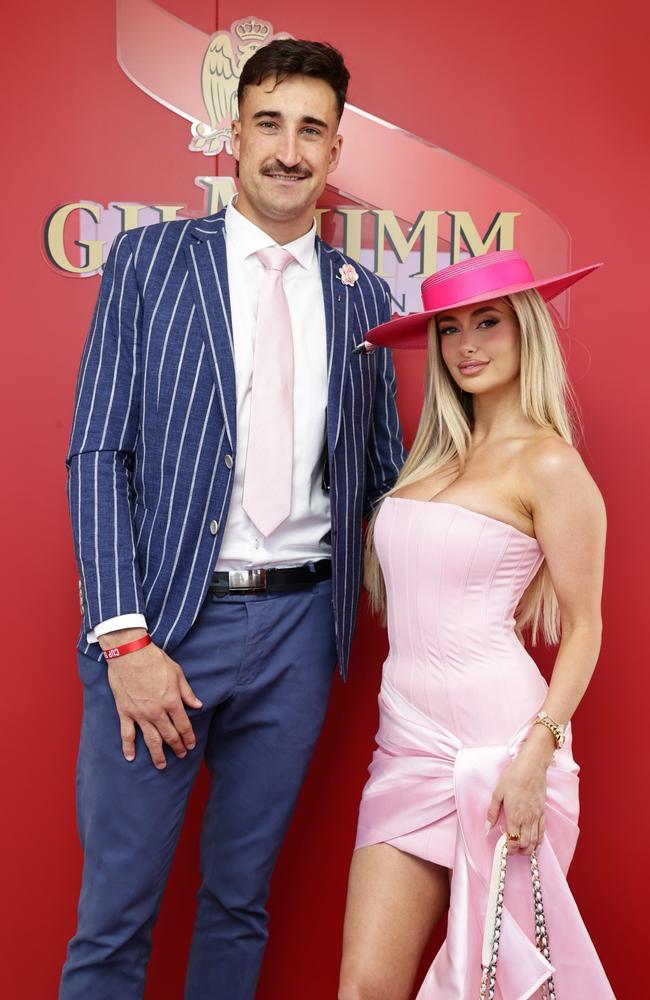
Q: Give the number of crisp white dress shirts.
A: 1